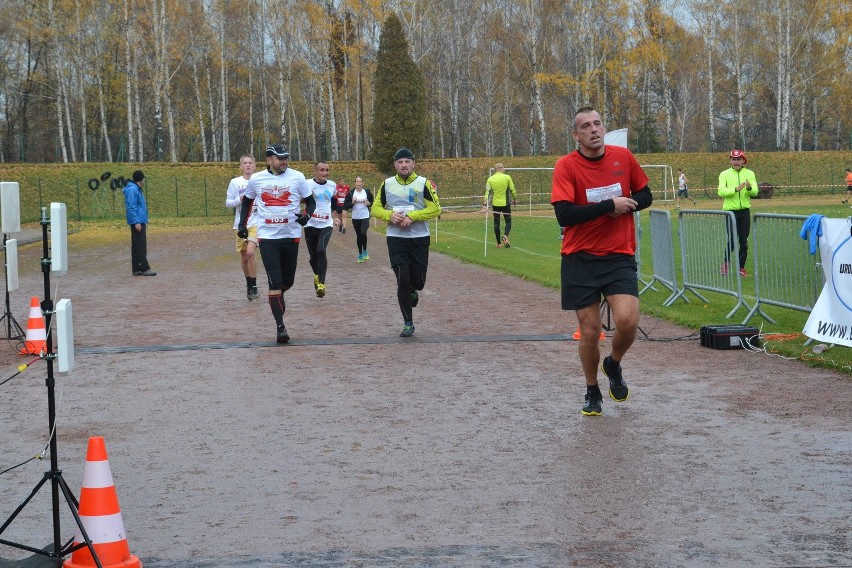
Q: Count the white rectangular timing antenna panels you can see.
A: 4